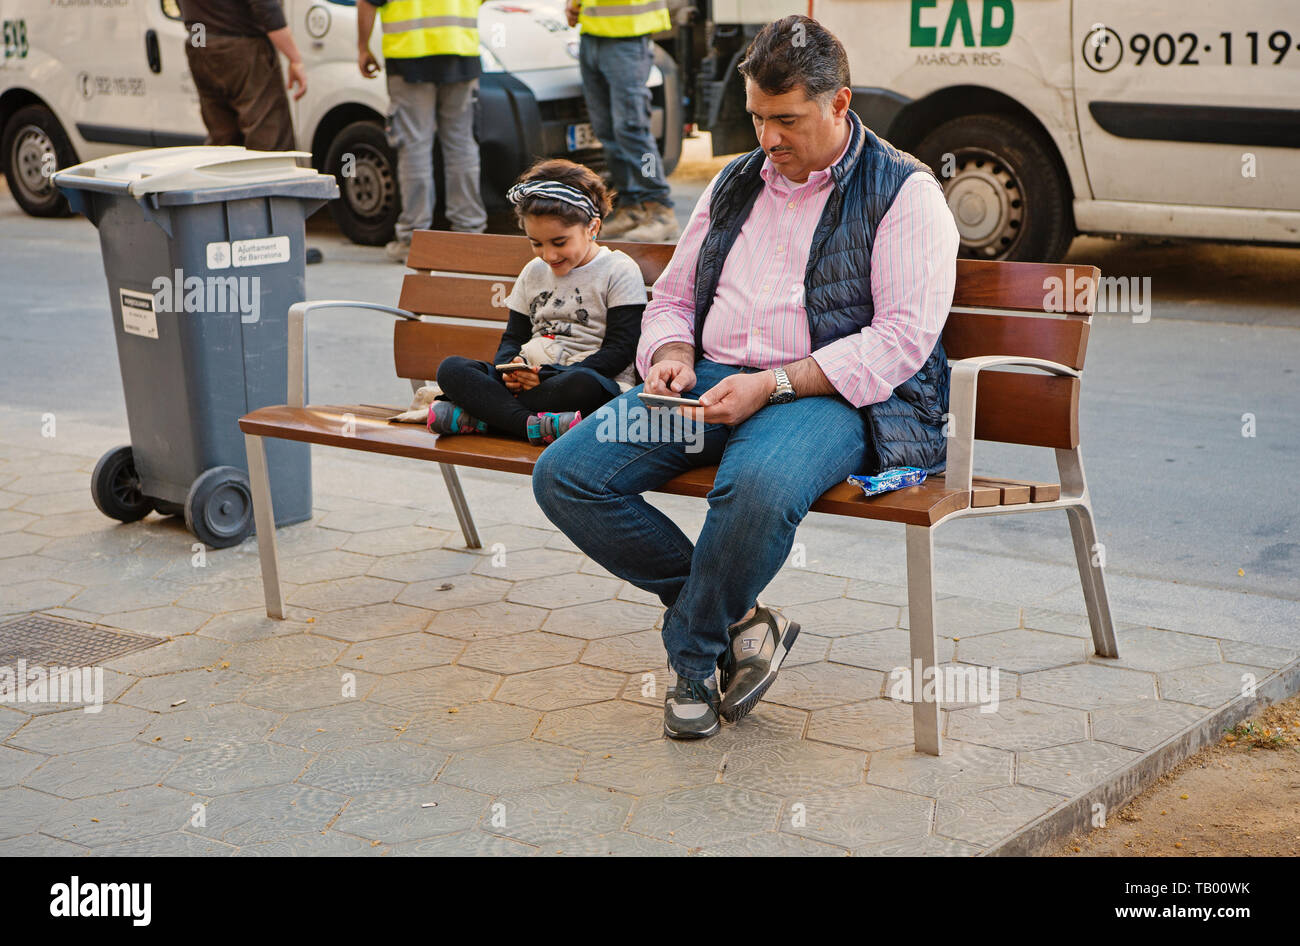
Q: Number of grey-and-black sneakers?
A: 2